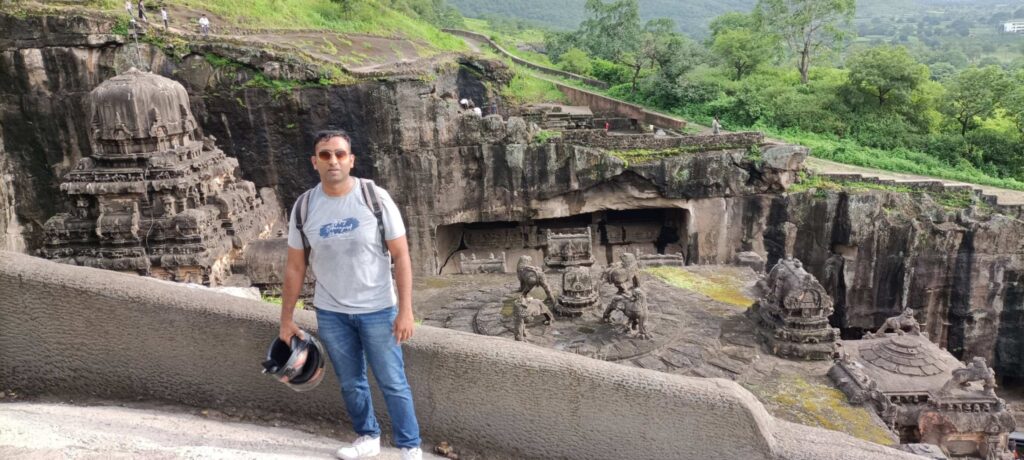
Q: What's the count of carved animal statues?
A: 6